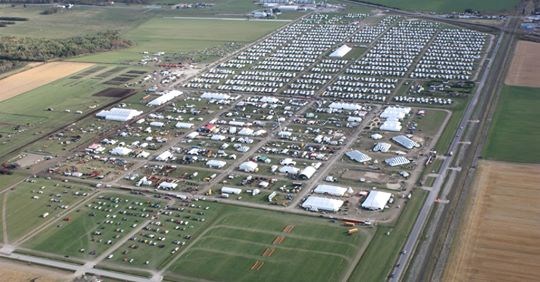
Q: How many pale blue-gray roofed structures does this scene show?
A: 4